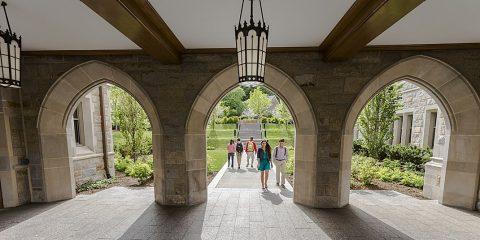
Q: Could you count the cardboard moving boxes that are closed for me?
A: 0